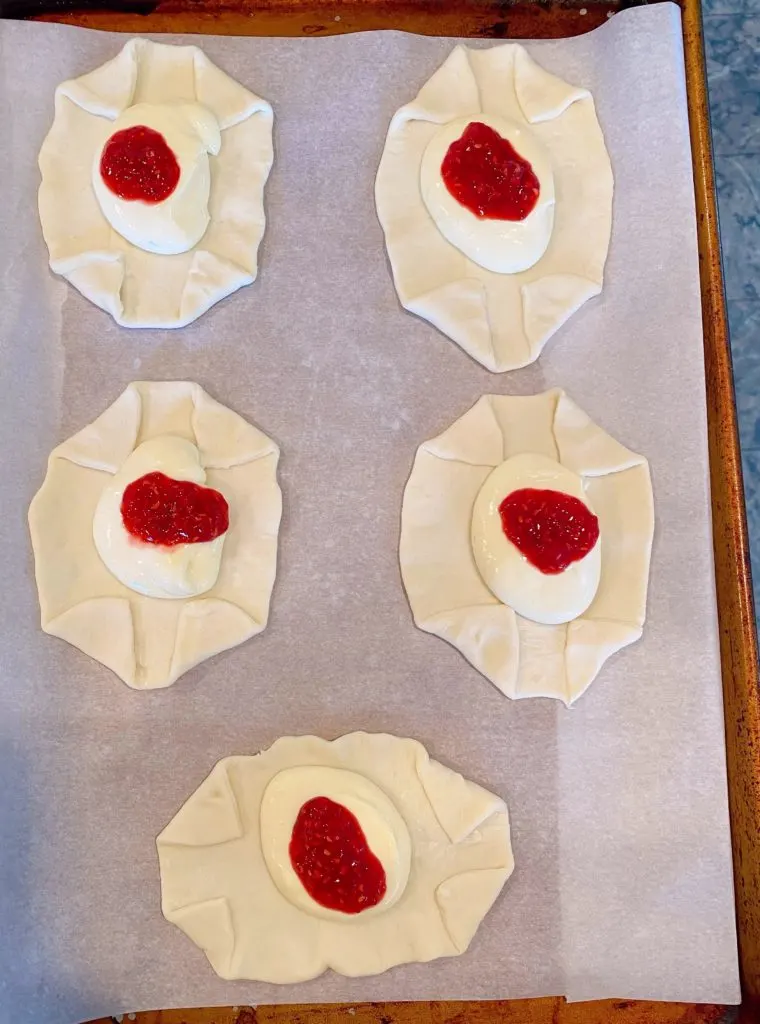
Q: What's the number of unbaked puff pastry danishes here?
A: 5